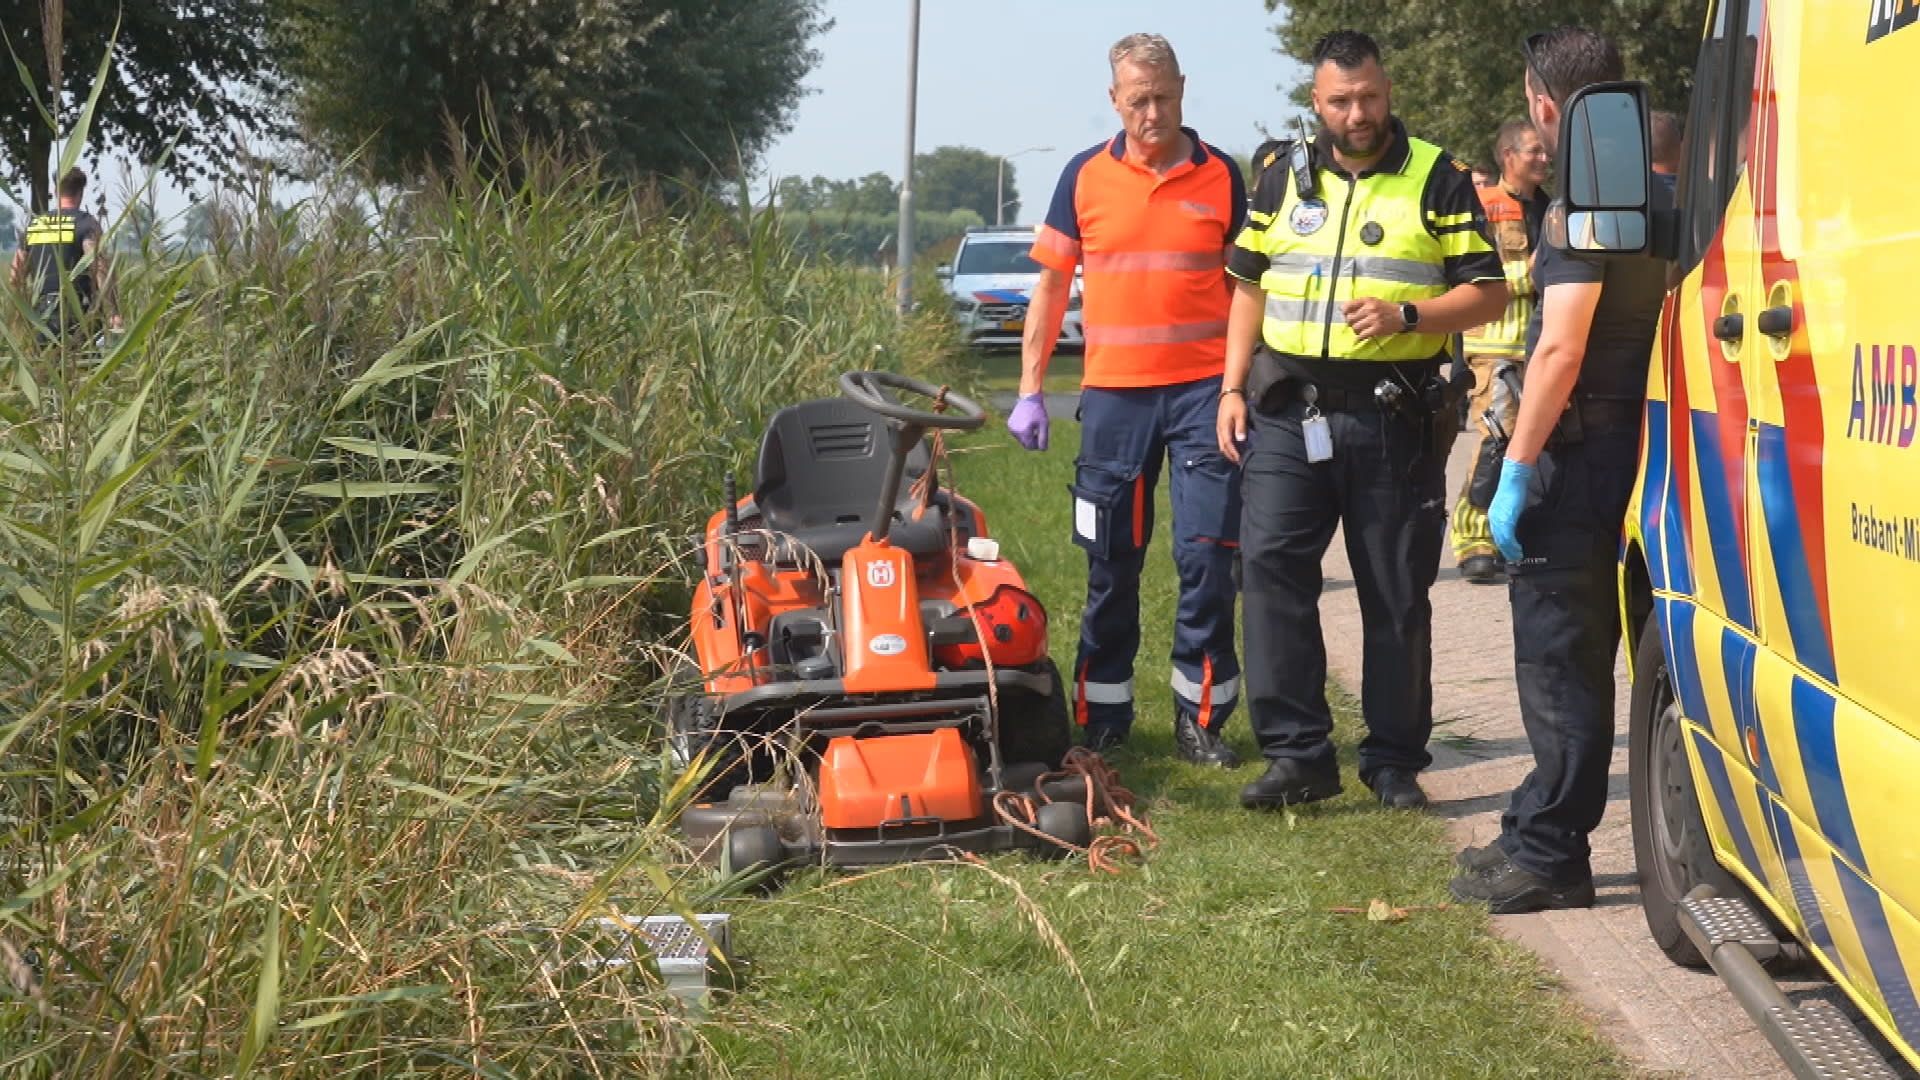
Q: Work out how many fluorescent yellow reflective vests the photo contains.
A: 1